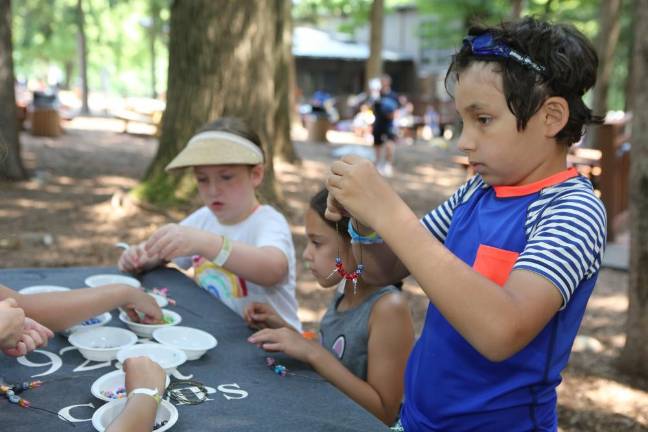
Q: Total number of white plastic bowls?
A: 10